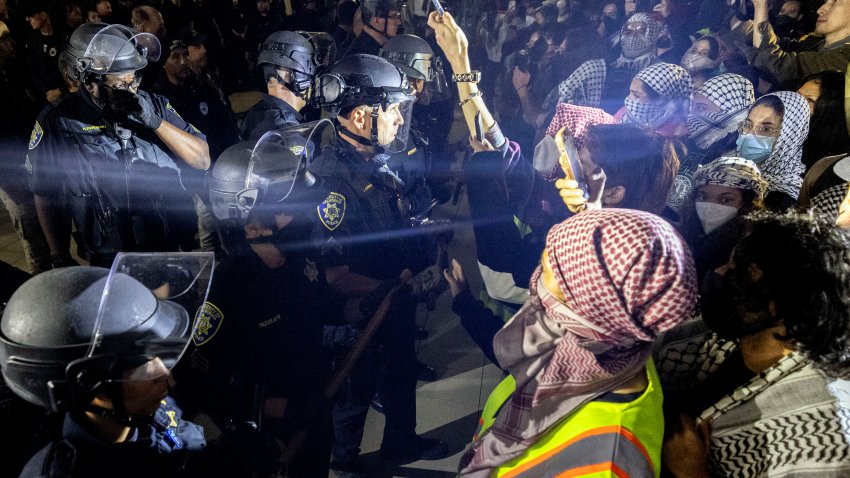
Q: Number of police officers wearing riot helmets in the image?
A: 7